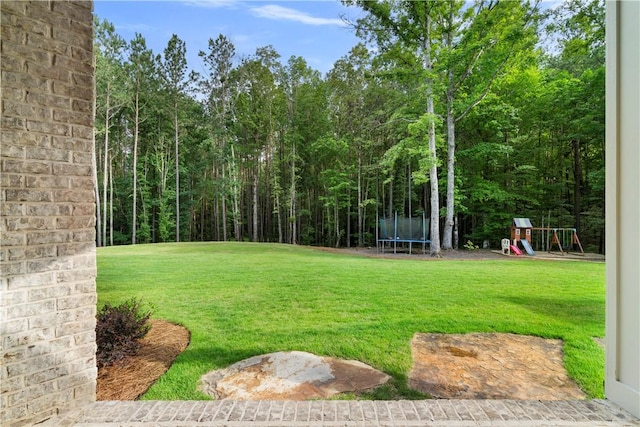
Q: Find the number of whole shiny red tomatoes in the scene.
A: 0